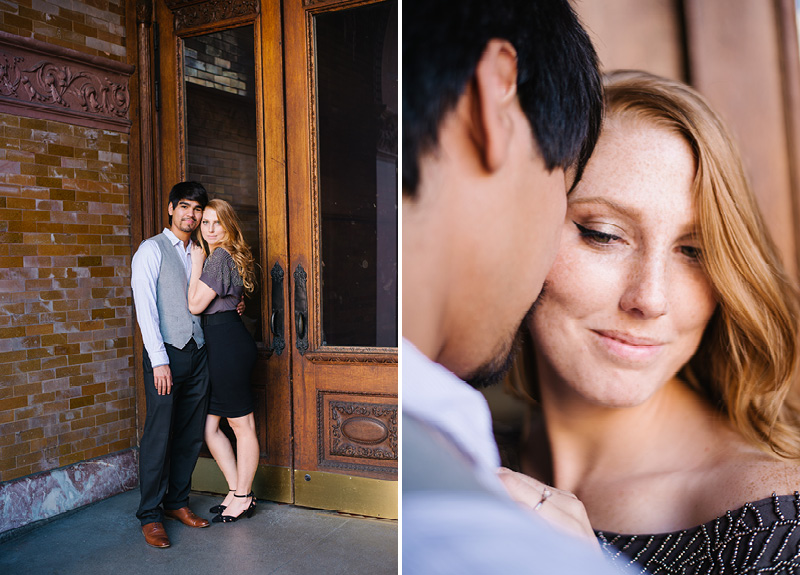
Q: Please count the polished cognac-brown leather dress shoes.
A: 2